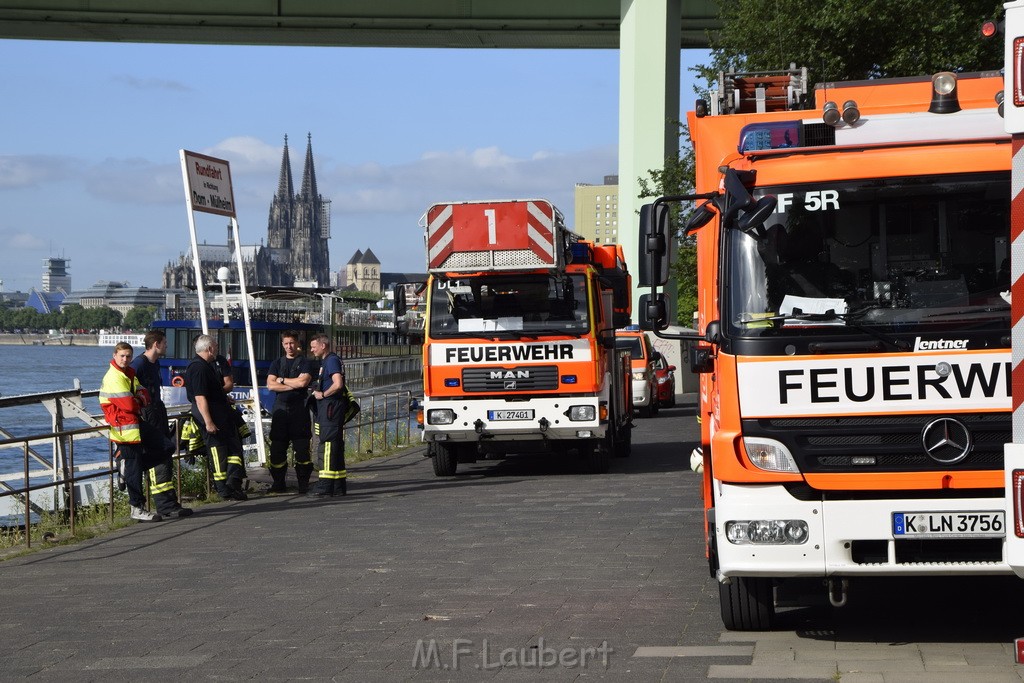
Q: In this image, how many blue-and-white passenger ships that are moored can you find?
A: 1